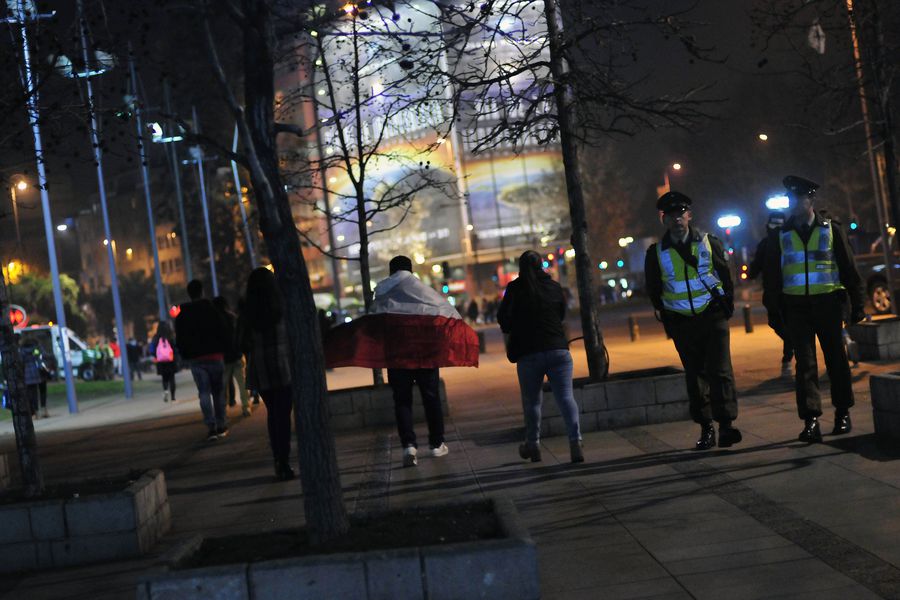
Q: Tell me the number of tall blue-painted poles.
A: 6